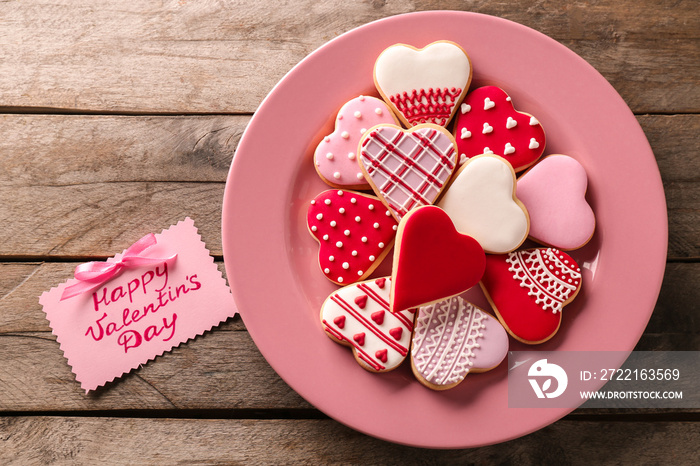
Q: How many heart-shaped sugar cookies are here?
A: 11